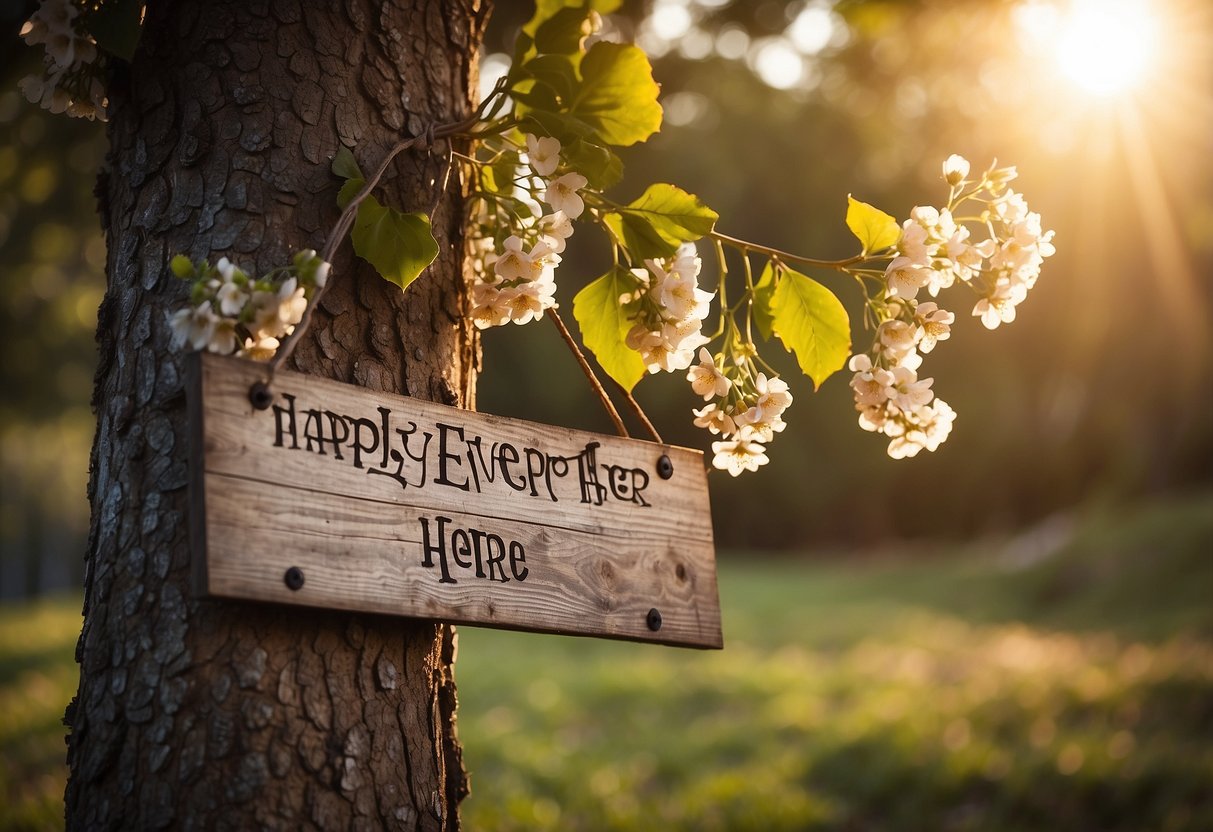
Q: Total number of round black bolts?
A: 4